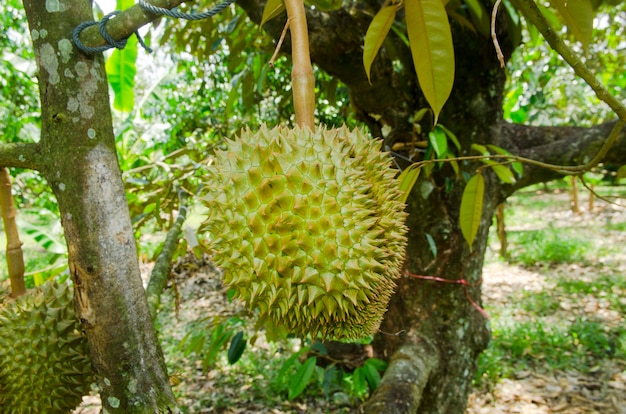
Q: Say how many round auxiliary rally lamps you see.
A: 0